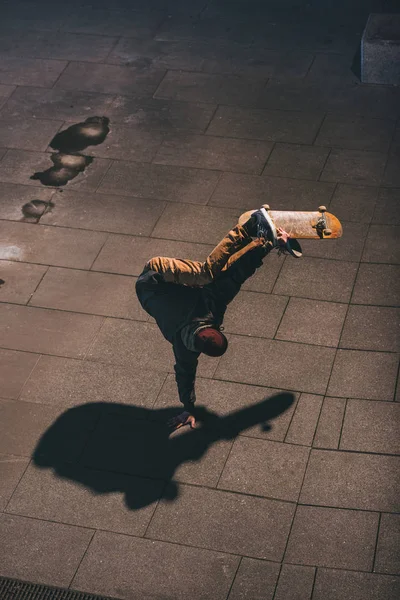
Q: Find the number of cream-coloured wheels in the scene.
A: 3